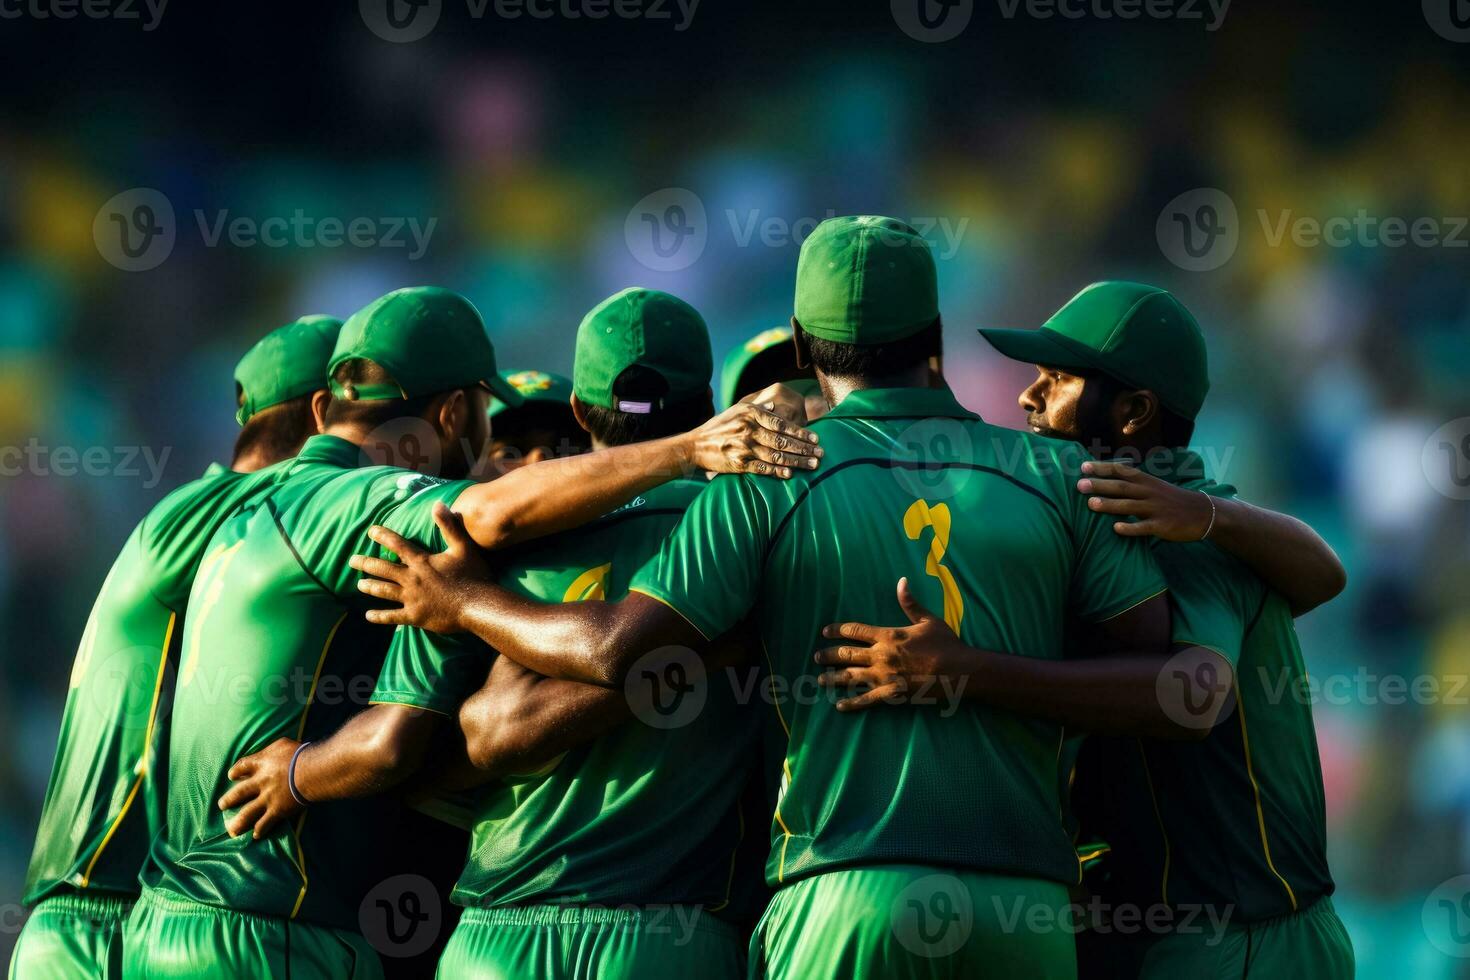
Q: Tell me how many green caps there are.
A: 7